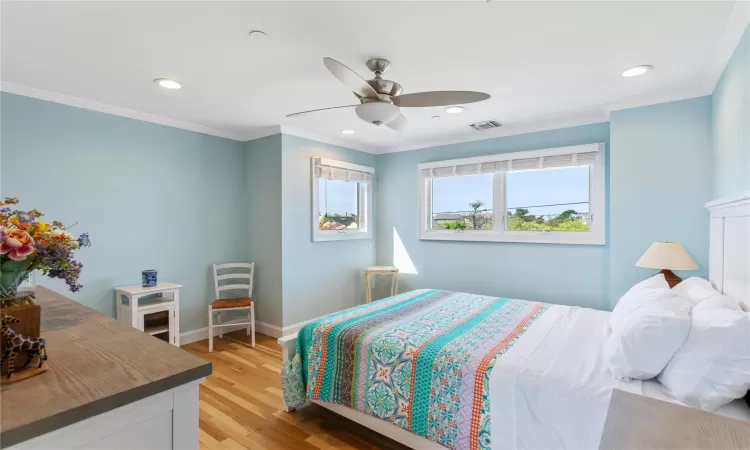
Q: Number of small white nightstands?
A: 1